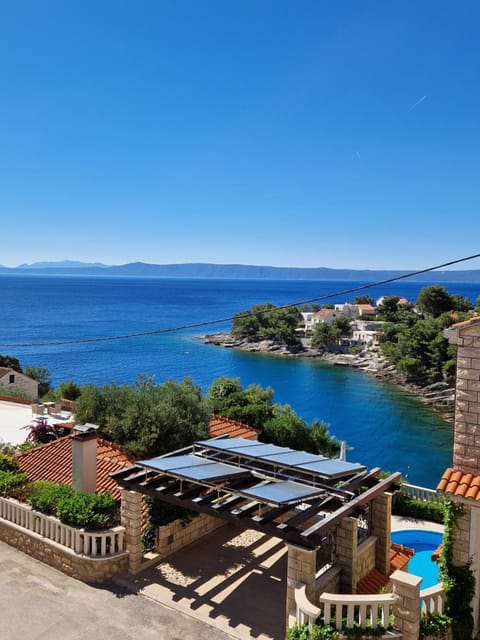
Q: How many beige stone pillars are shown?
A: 5